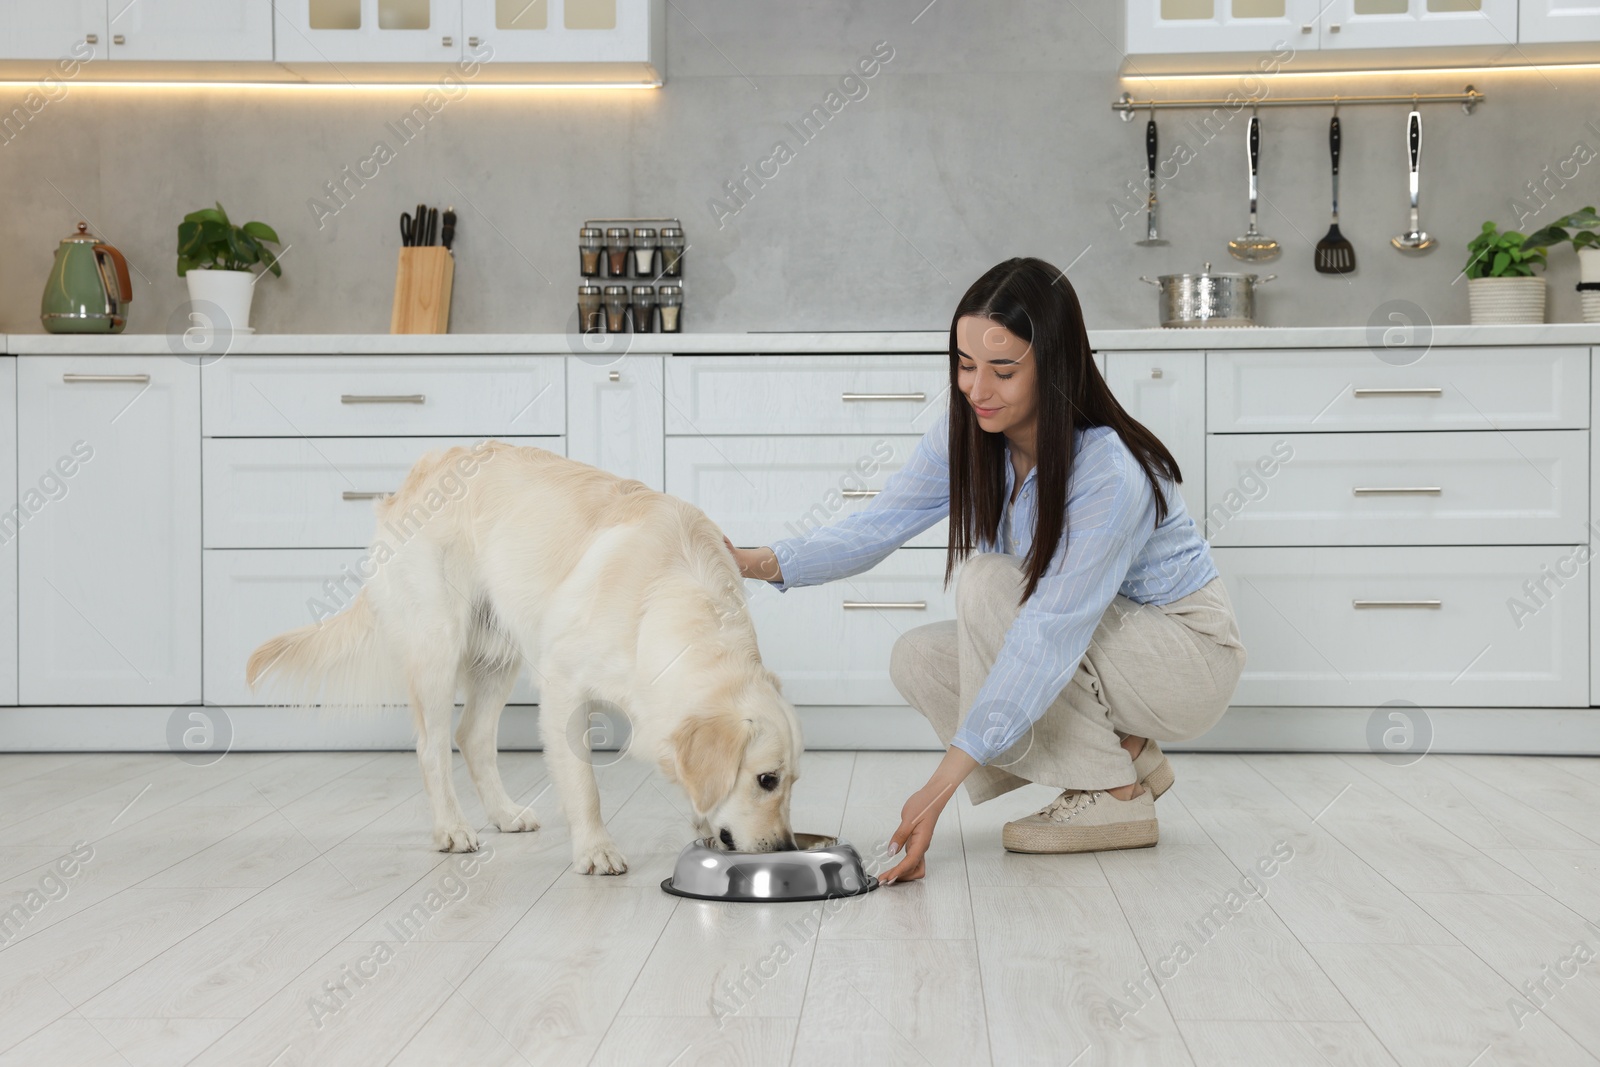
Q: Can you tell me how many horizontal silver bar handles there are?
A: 9